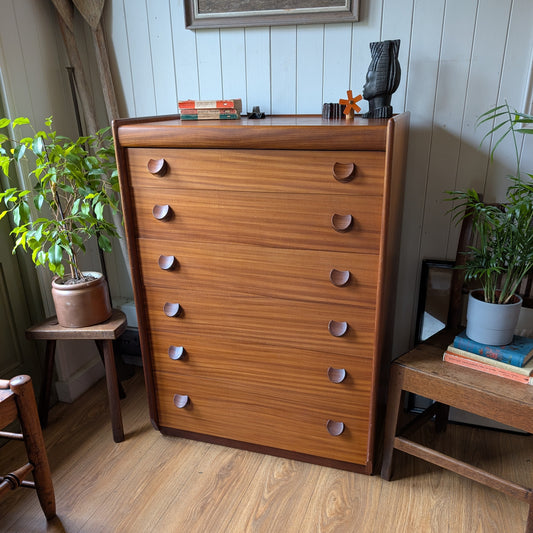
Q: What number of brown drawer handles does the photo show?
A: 12